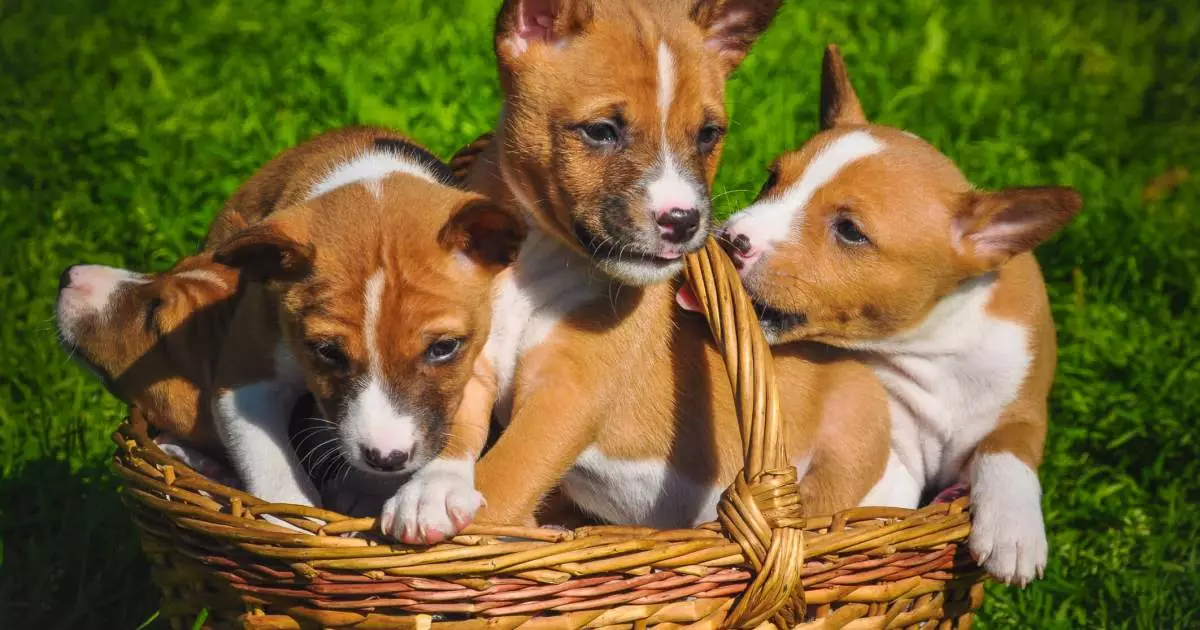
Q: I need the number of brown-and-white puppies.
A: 4